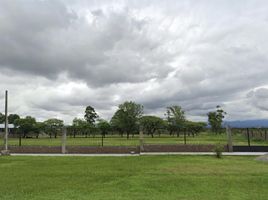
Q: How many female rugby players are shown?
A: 0